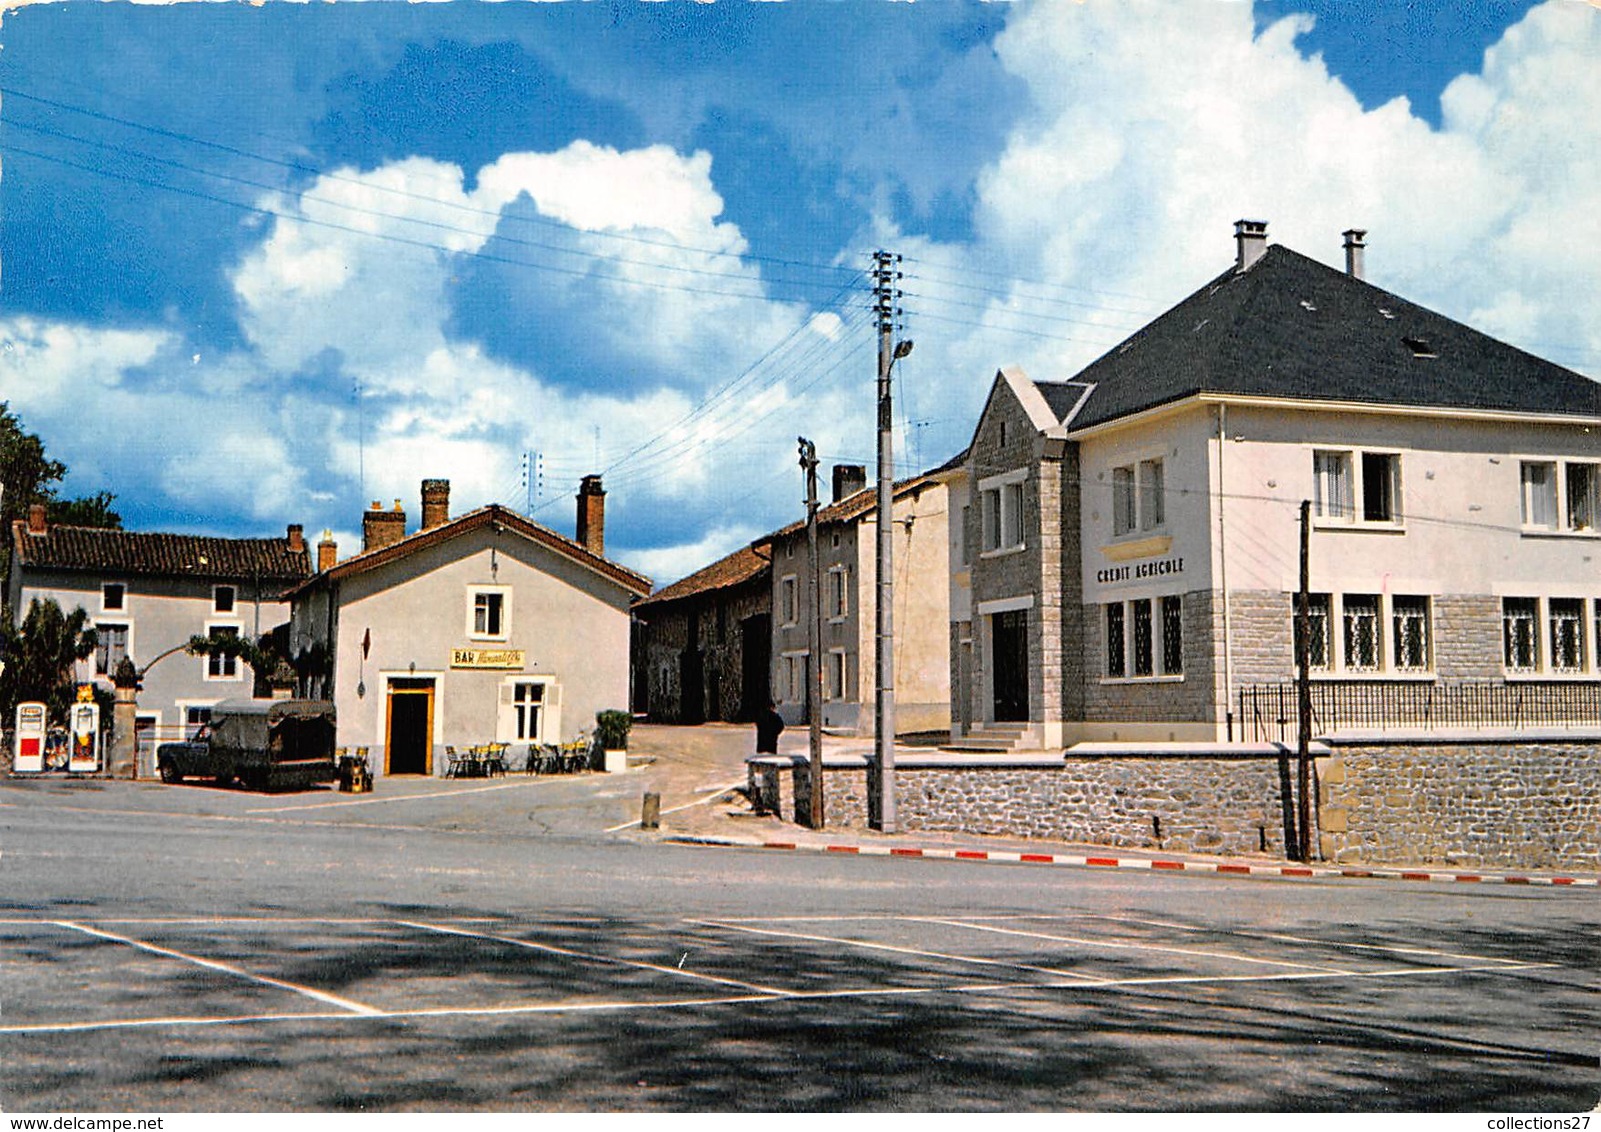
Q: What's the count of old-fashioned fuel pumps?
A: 2